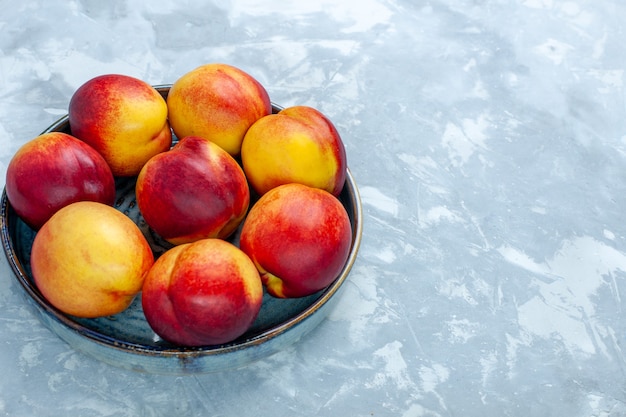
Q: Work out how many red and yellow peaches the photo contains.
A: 8